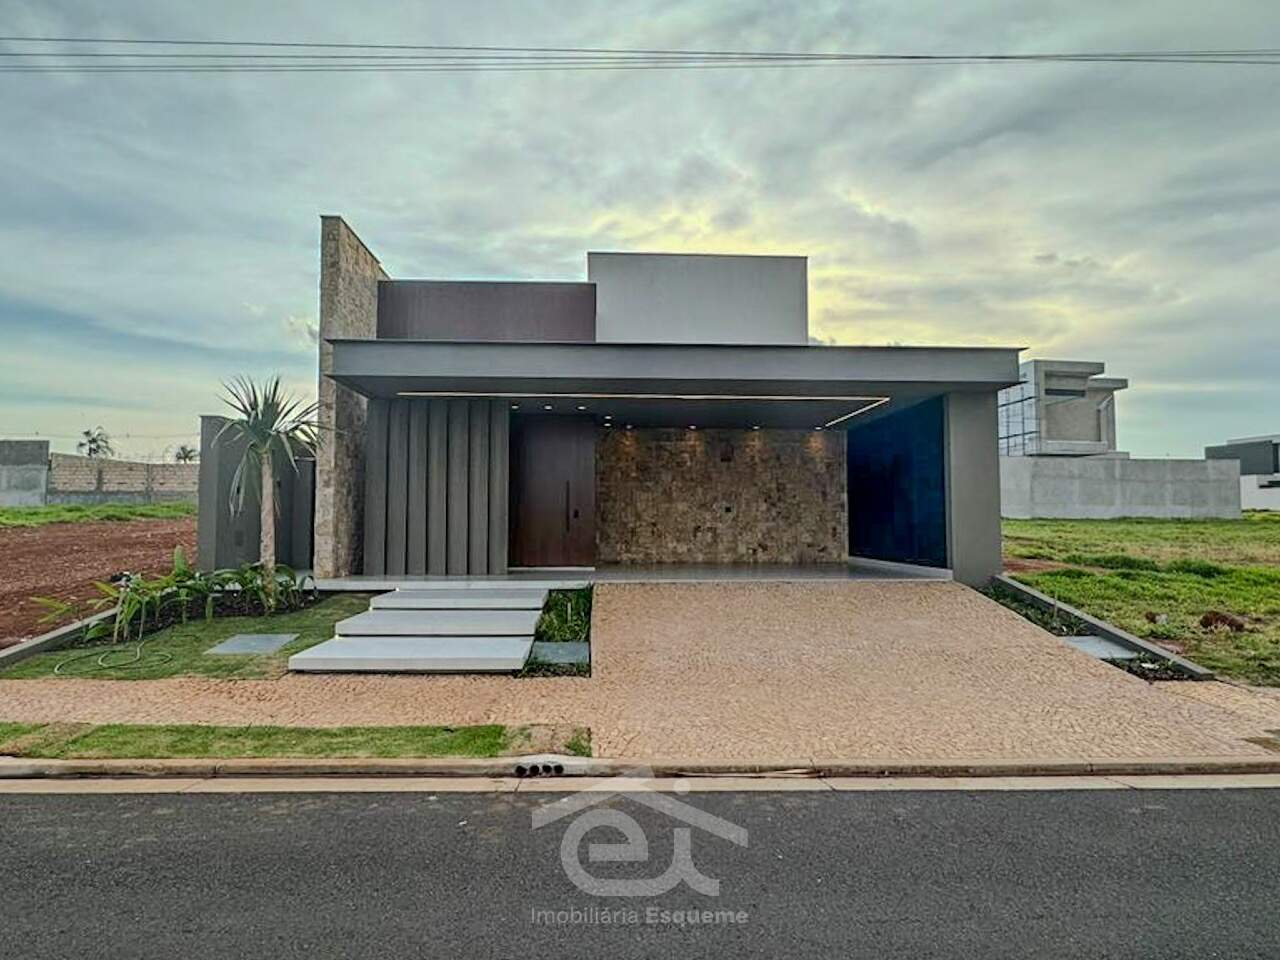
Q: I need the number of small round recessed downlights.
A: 9